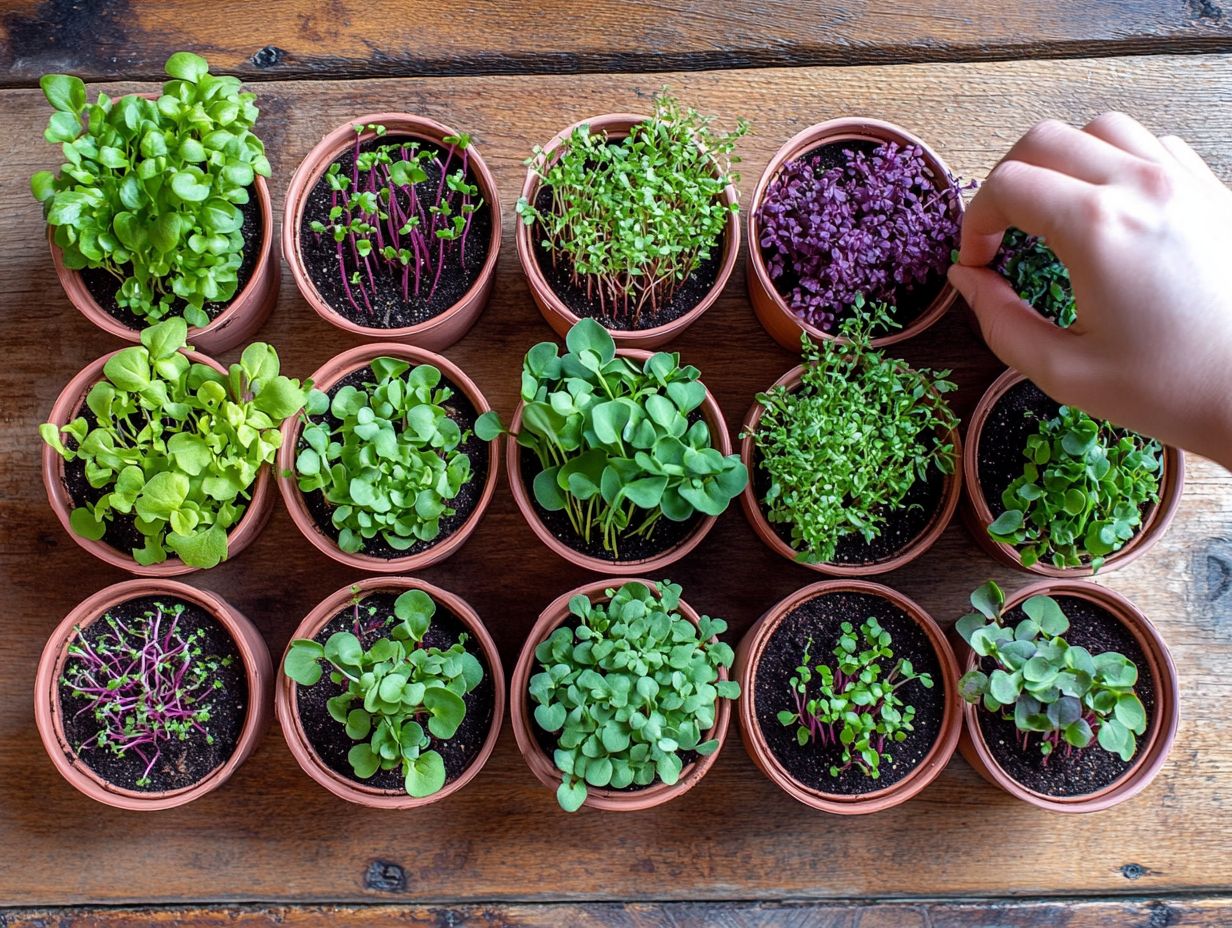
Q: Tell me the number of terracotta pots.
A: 15